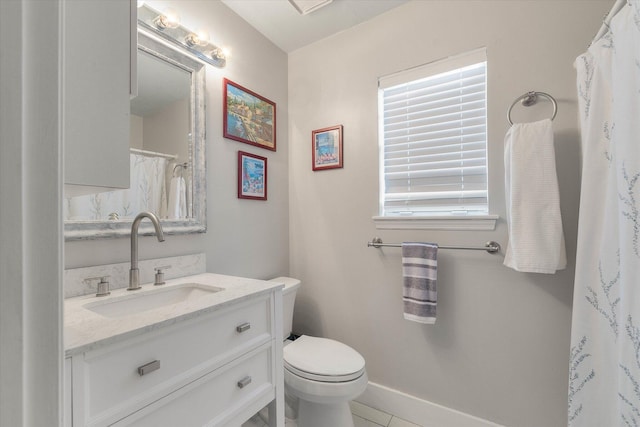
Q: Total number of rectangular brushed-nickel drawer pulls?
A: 3